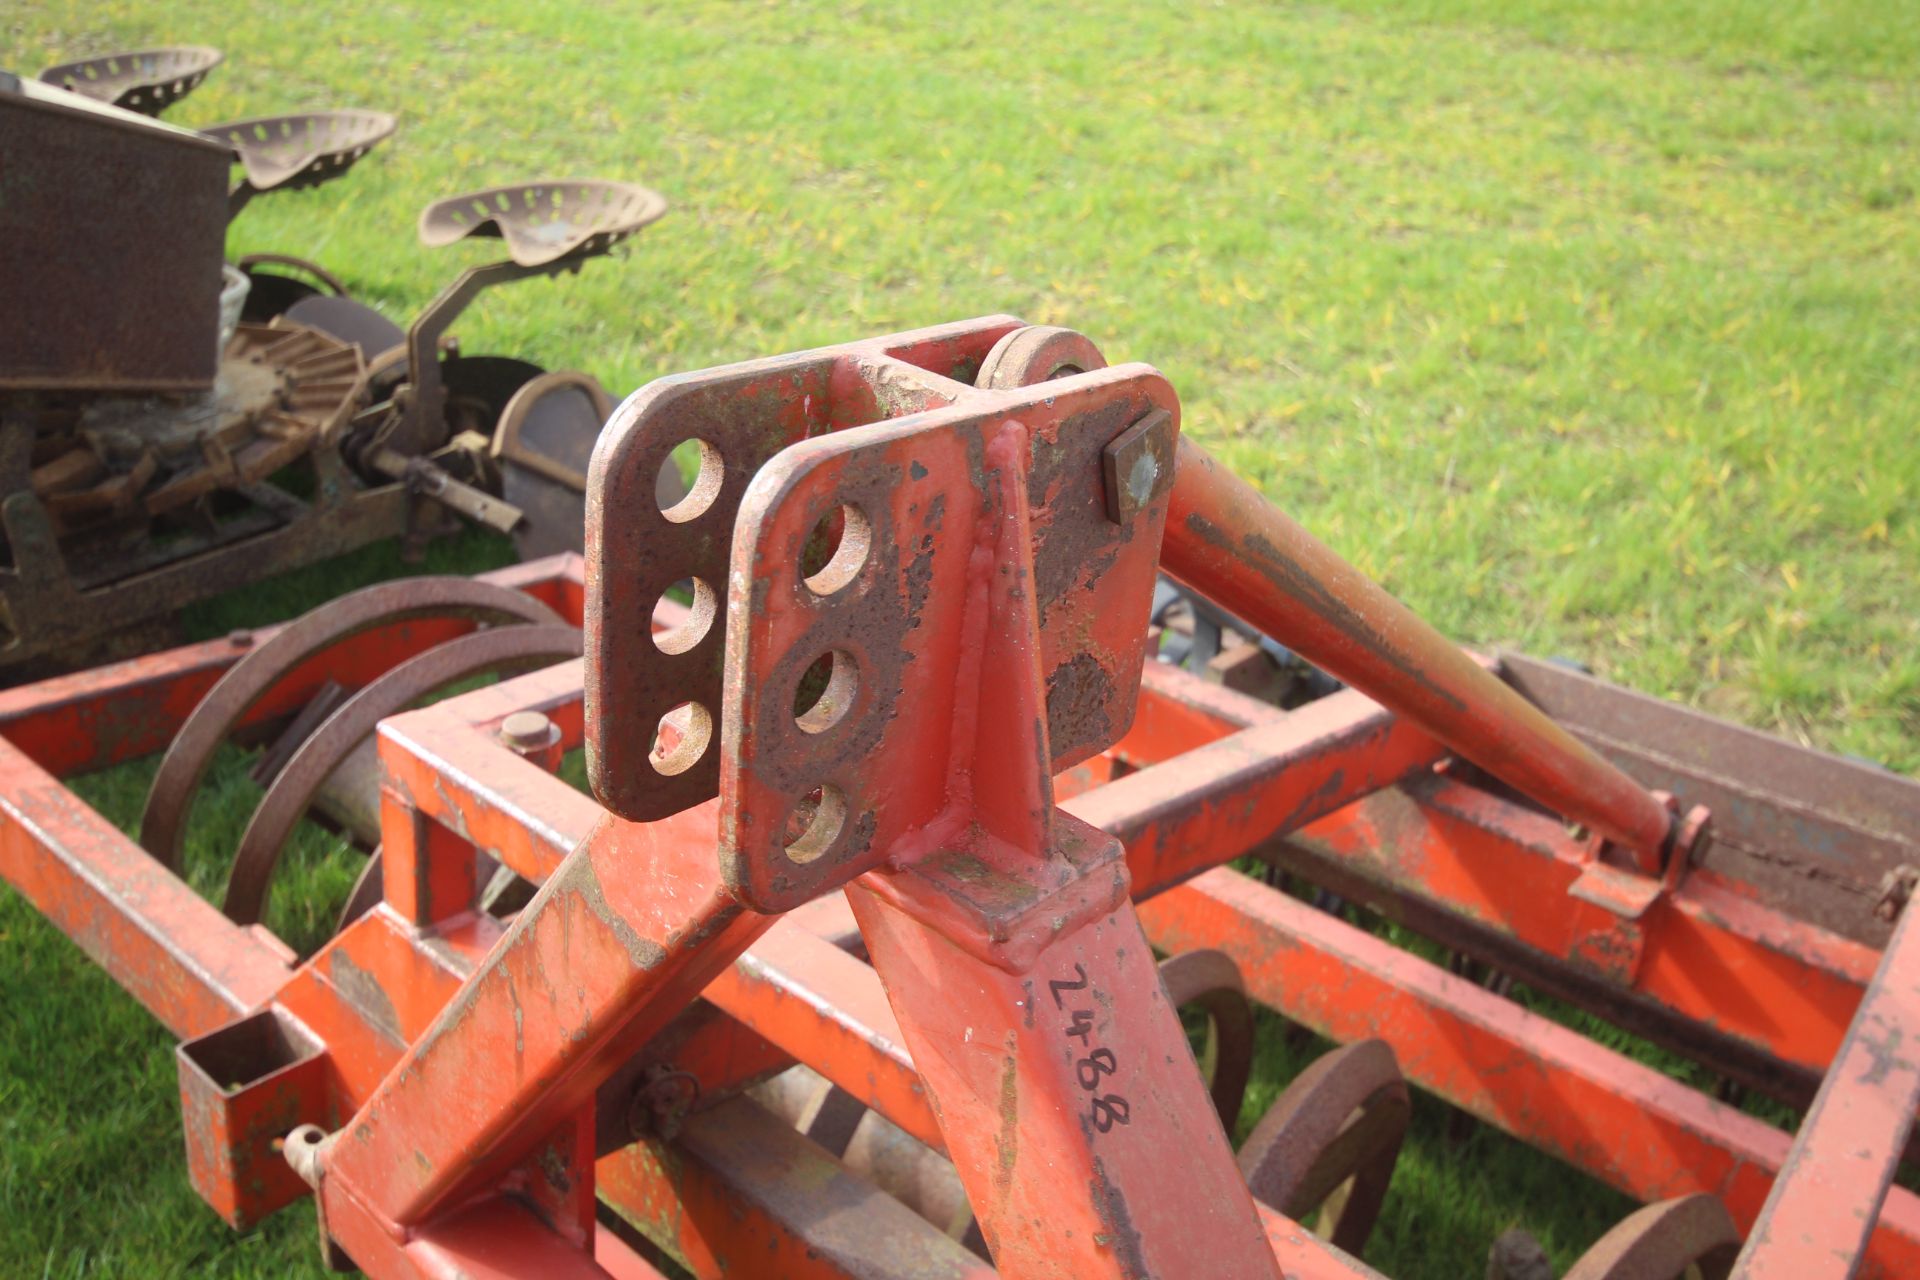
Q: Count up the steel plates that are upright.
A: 2